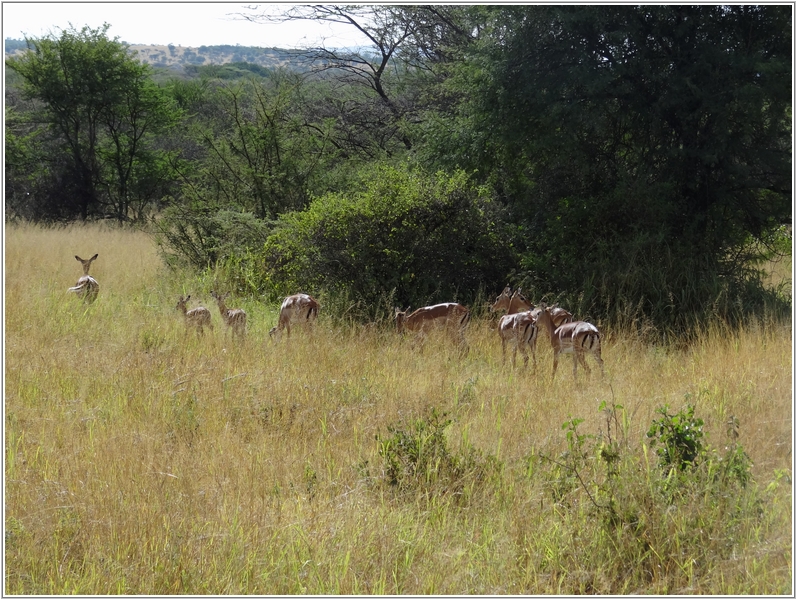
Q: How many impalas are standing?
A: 8